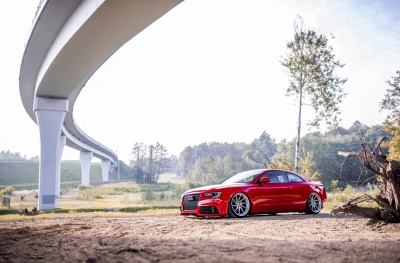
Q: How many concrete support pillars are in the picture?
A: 4